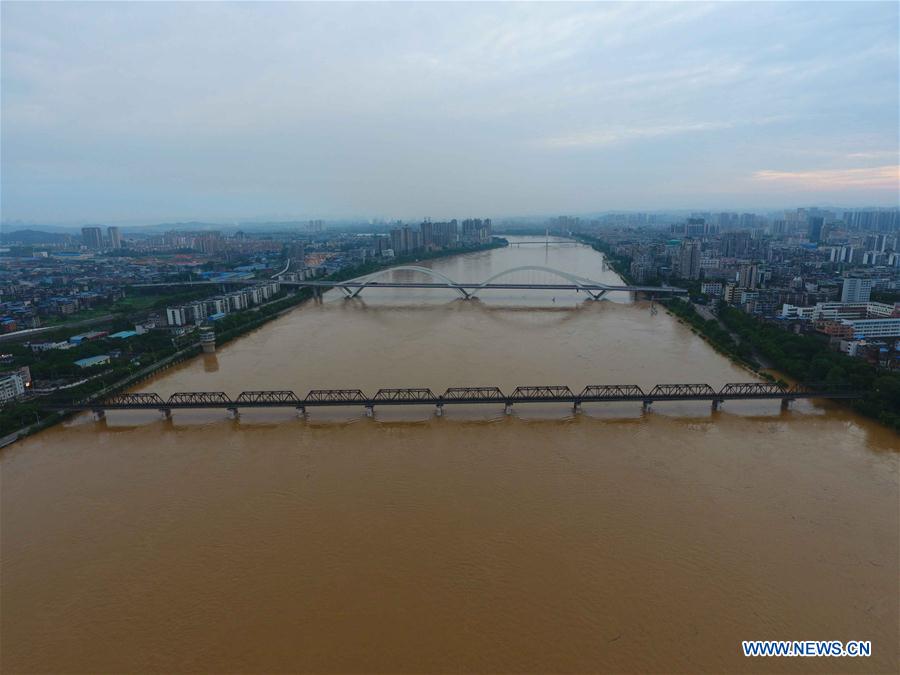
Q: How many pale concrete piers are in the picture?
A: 11